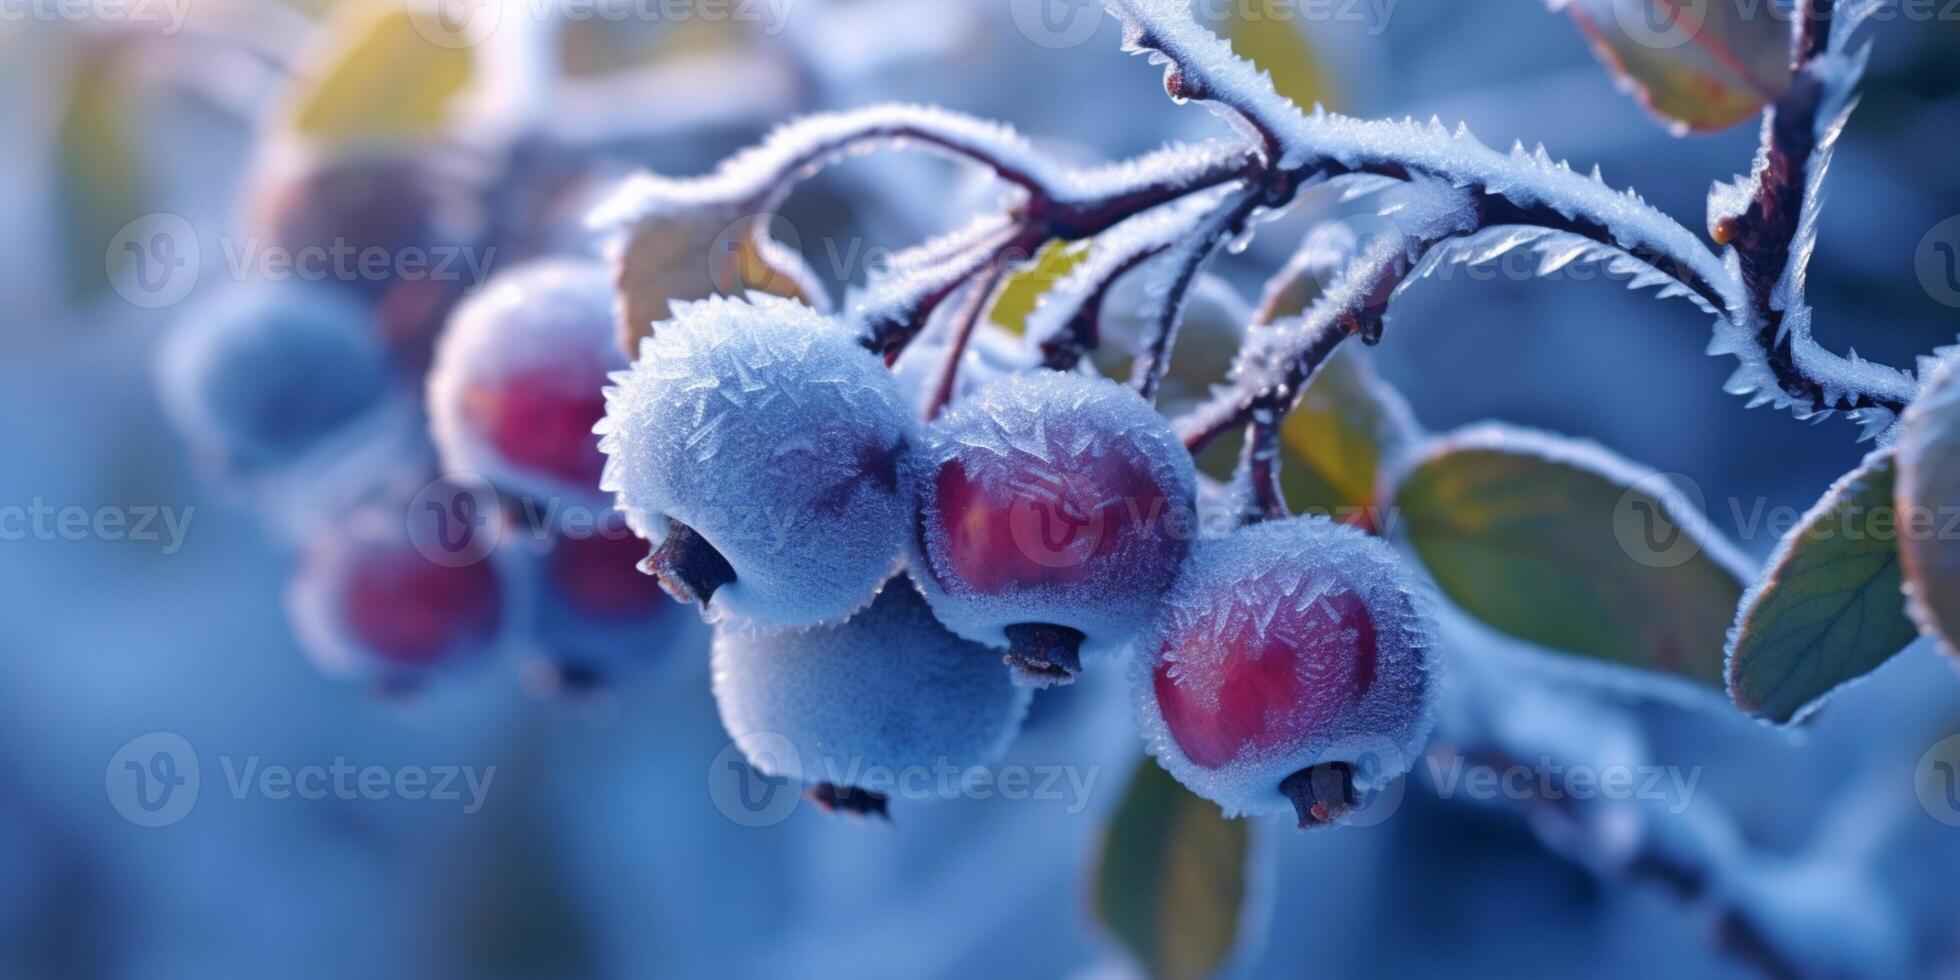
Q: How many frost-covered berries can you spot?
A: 8